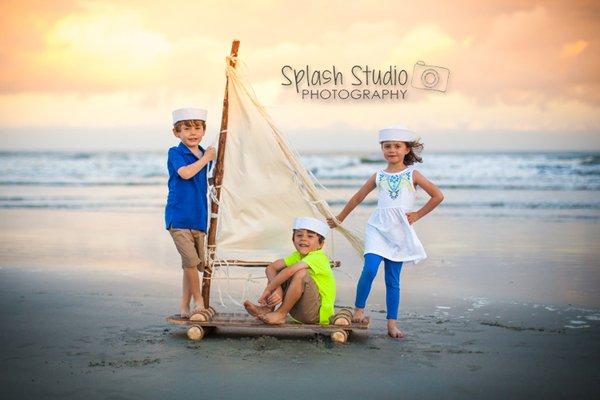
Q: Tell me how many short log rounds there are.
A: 4